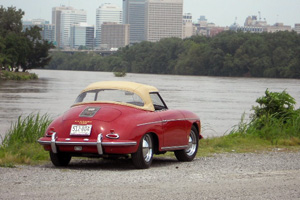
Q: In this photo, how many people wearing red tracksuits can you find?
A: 0